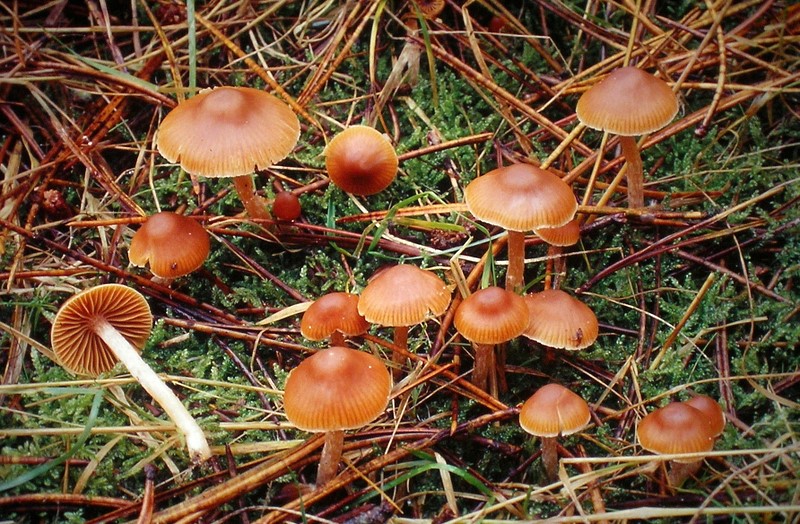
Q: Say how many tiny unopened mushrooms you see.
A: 1